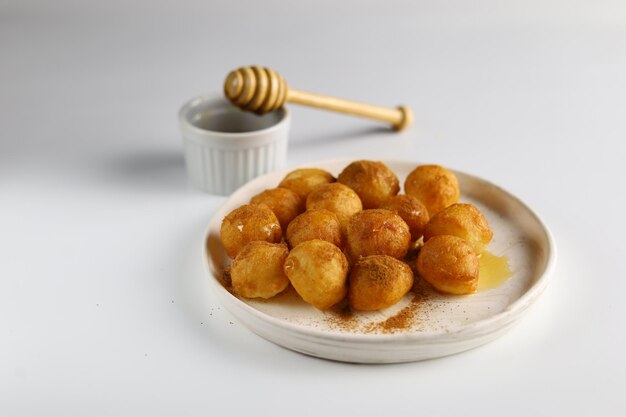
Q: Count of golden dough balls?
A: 14